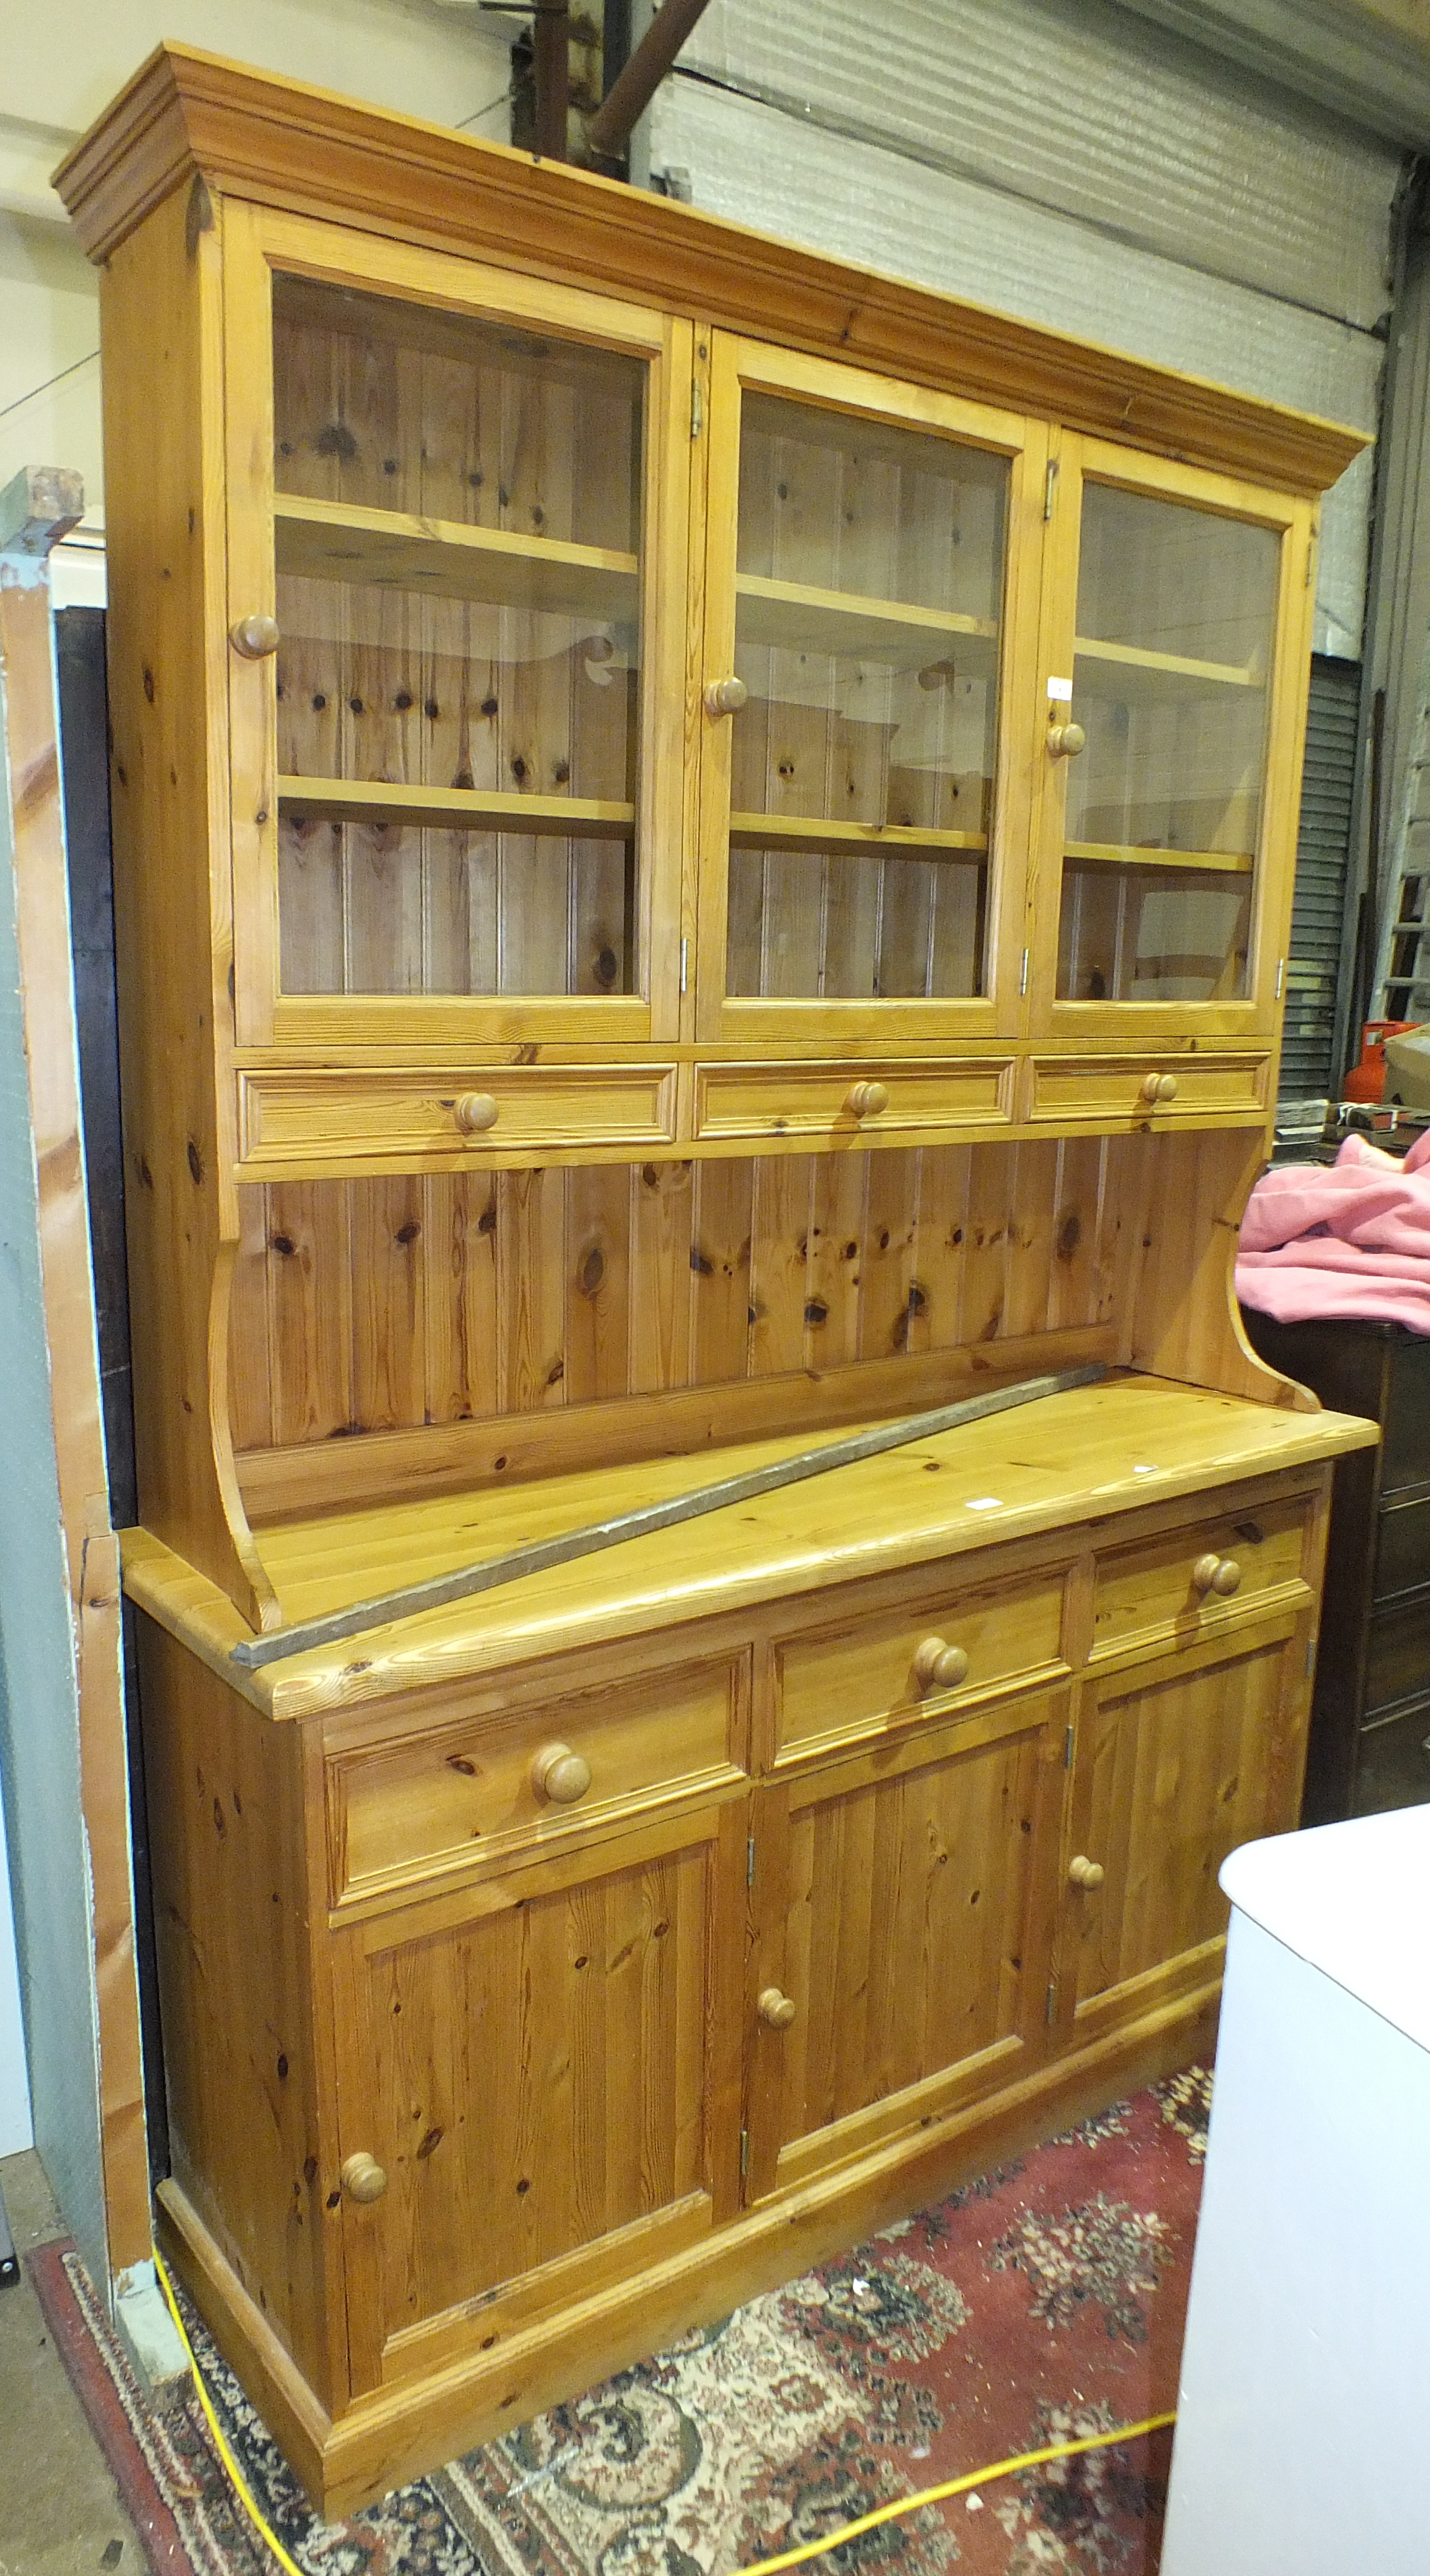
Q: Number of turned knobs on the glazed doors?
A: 3